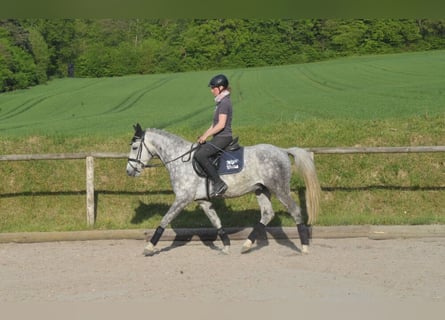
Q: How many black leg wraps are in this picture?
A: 4